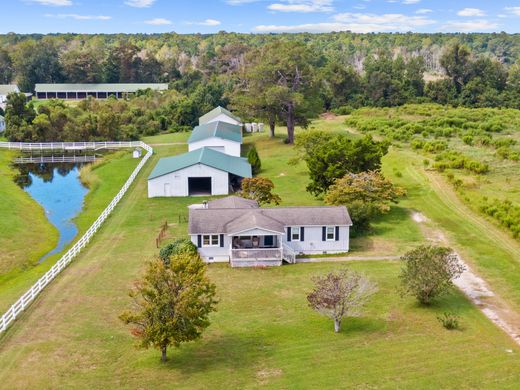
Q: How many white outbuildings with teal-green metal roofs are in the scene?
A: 3